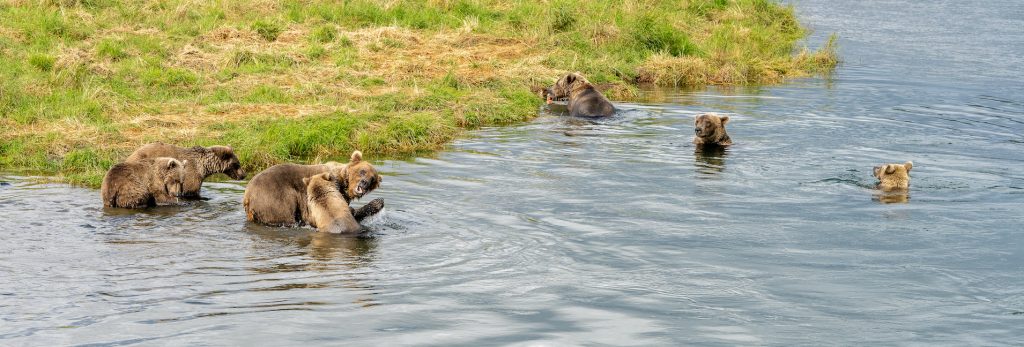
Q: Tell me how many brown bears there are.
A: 7